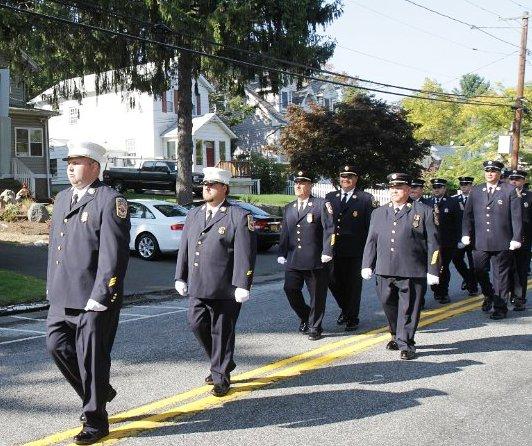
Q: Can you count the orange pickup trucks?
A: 0